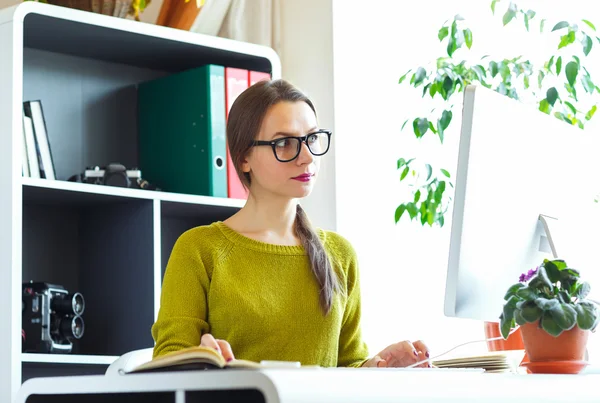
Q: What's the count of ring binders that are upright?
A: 3